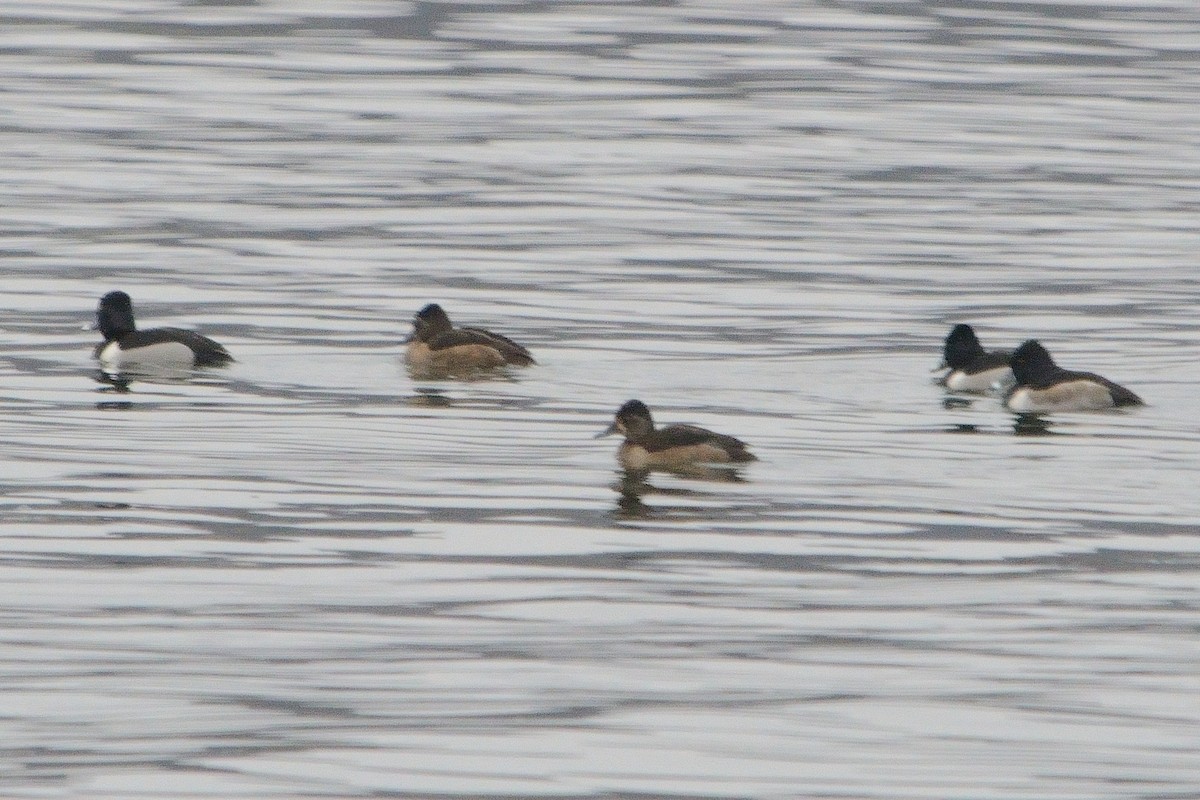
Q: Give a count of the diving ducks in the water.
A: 5